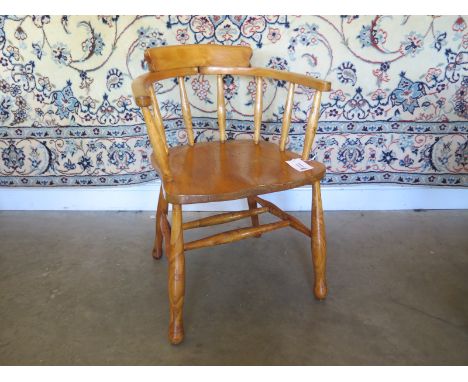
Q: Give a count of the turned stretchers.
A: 4